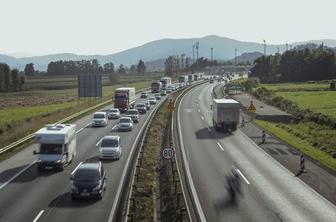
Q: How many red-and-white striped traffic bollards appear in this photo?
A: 3